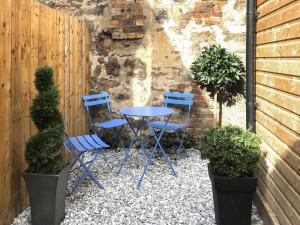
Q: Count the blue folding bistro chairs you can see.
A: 3